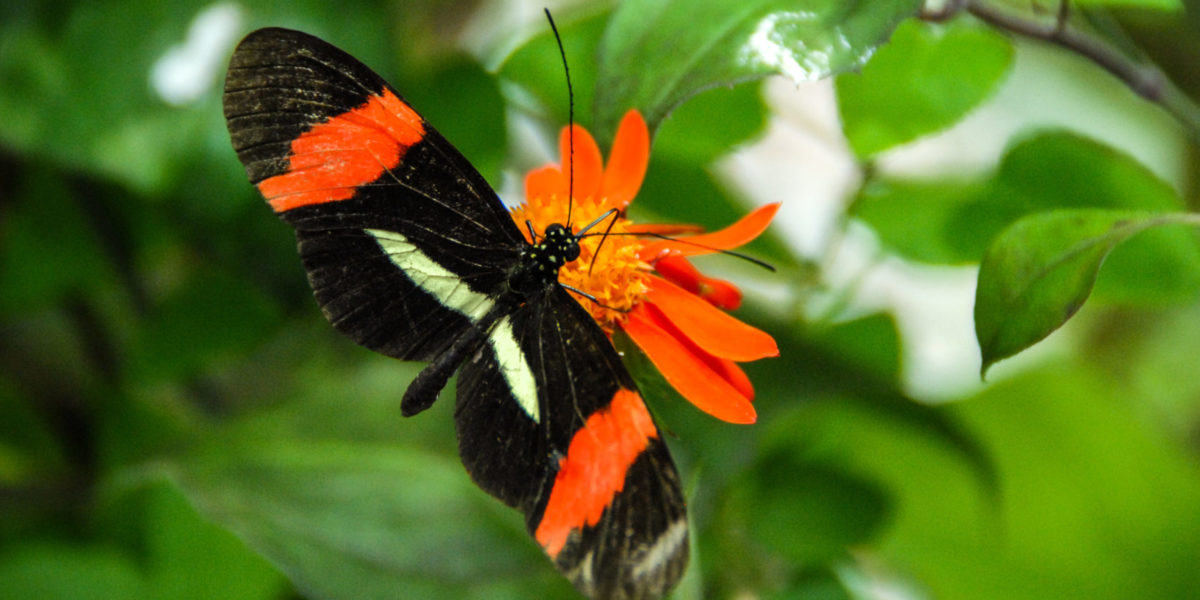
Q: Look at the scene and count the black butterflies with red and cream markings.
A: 1